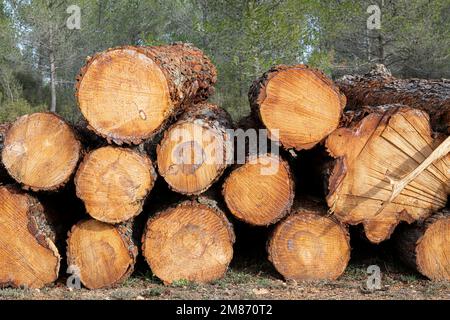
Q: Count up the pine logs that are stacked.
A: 12